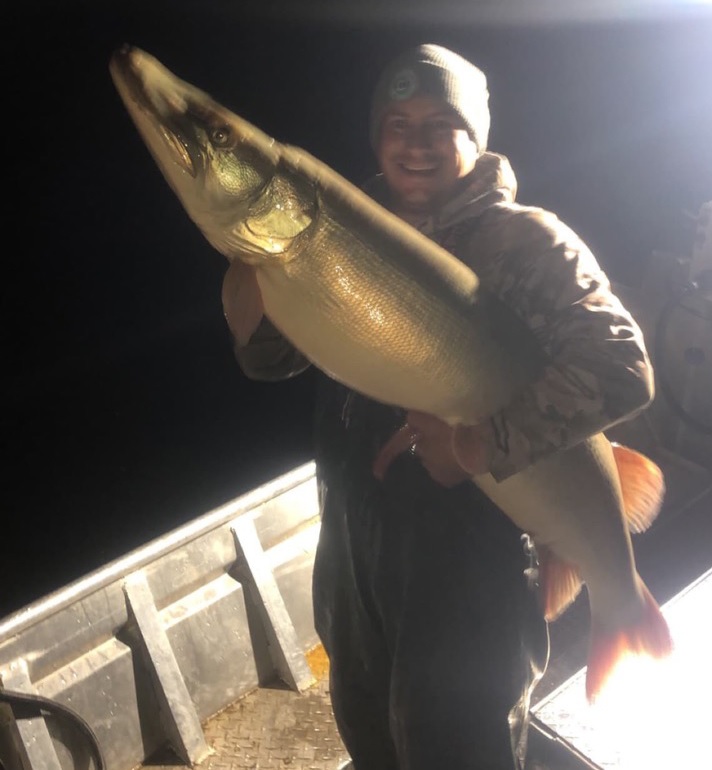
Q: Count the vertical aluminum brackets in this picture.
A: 3